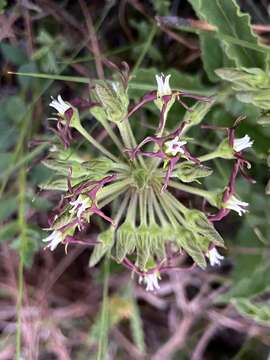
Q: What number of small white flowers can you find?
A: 9